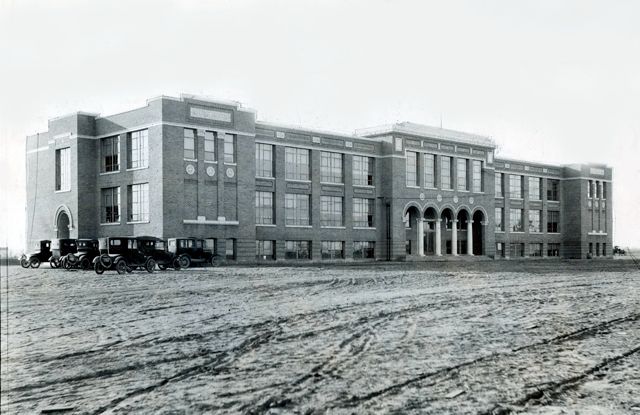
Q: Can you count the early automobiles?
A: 6